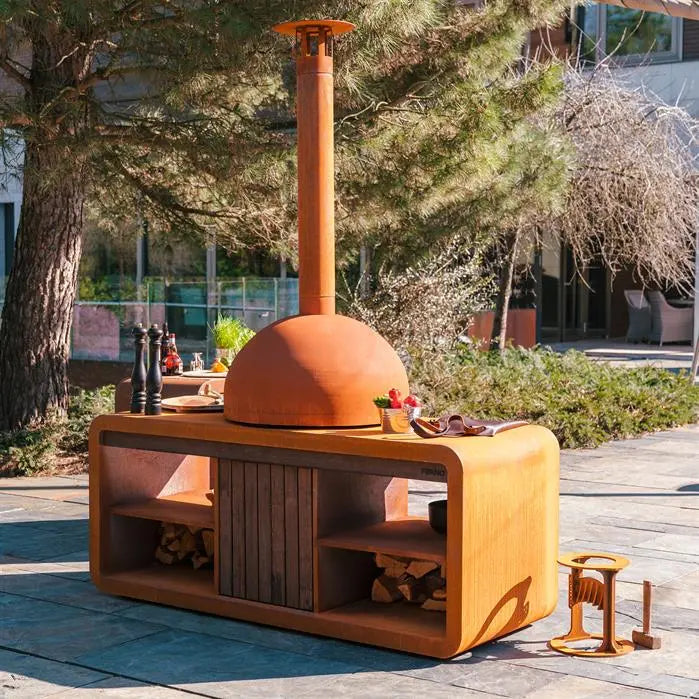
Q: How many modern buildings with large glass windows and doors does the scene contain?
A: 1